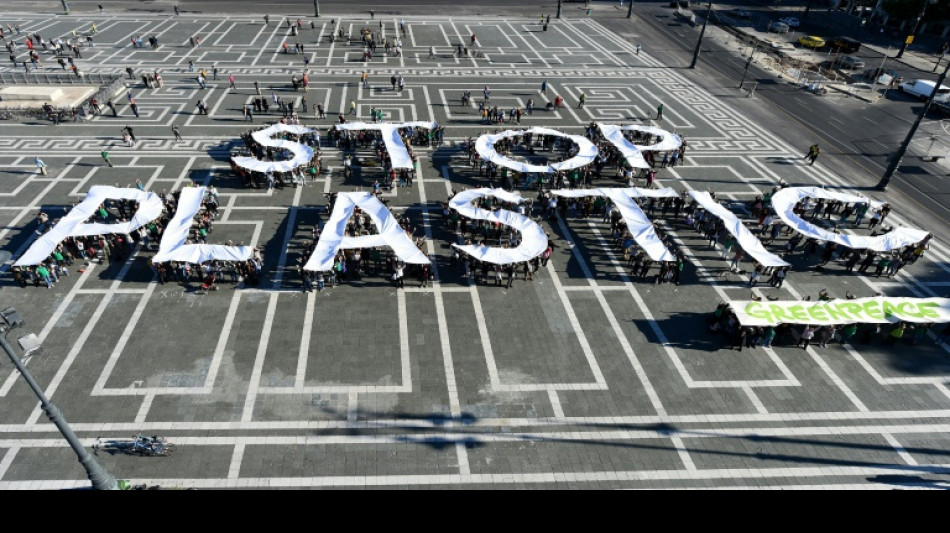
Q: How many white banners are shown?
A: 12